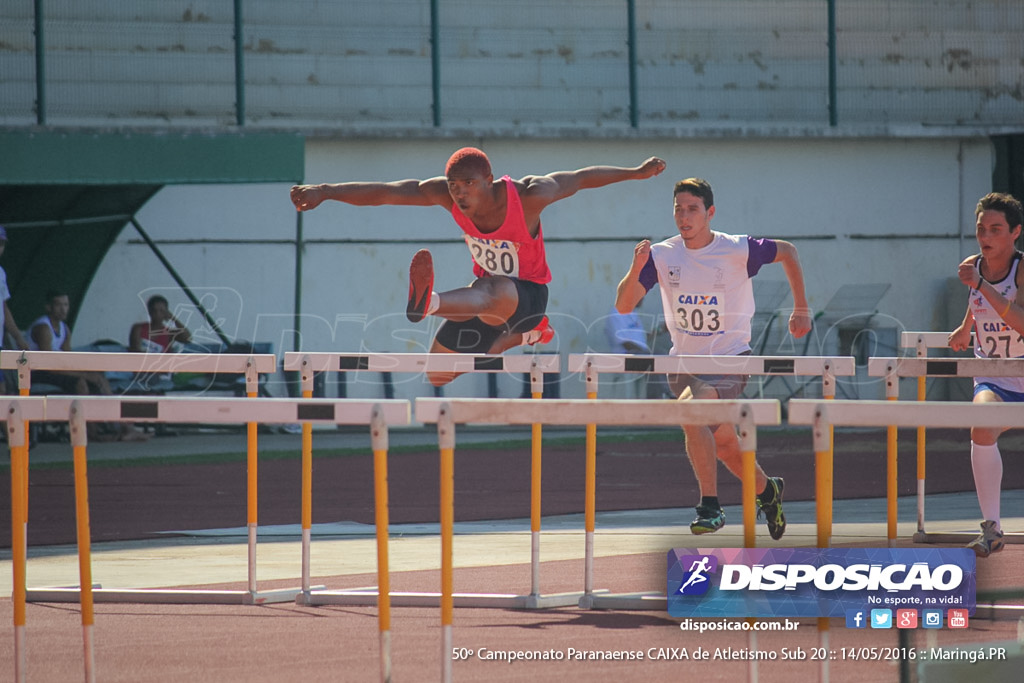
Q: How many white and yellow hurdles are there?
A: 9